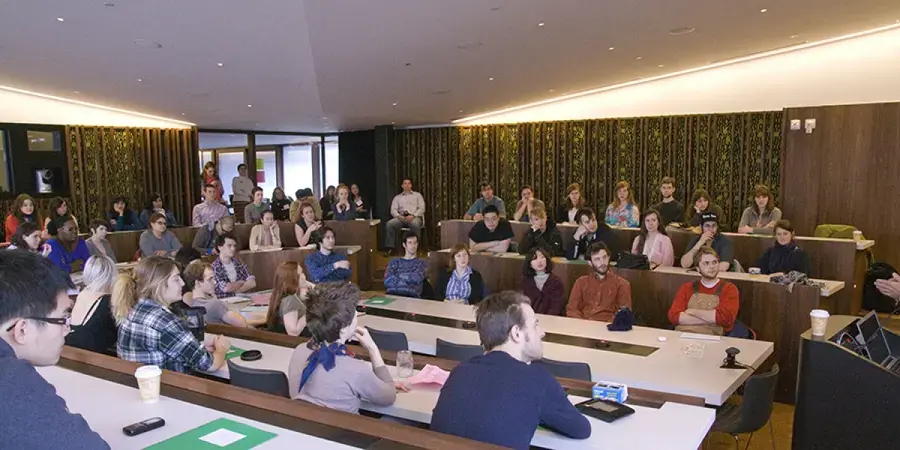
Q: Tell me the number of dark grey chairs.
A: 5